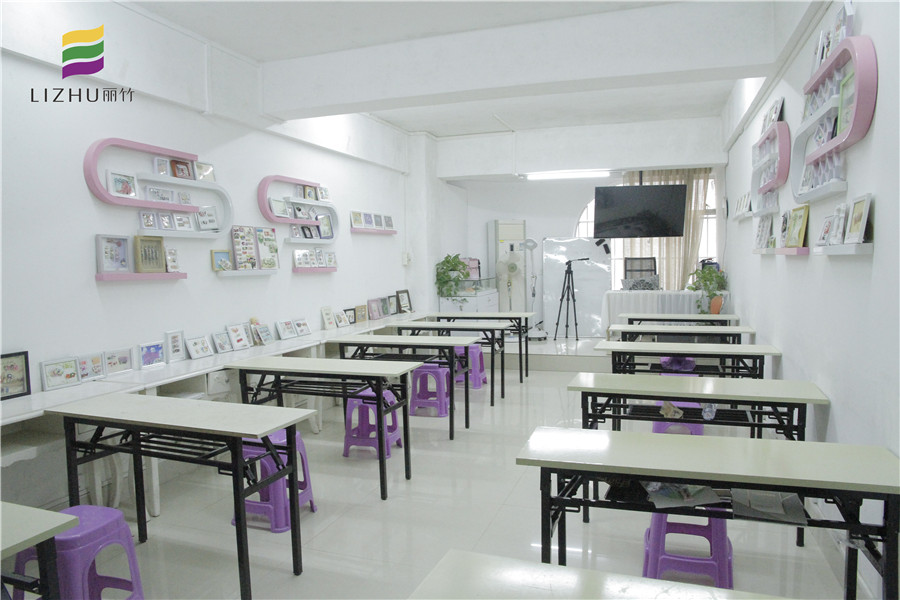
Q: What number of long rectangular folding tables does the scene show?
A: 12